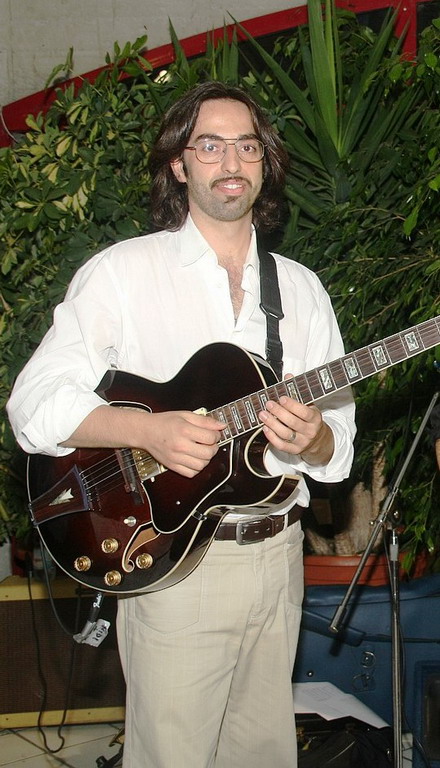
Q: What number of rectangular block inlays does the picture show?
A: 9